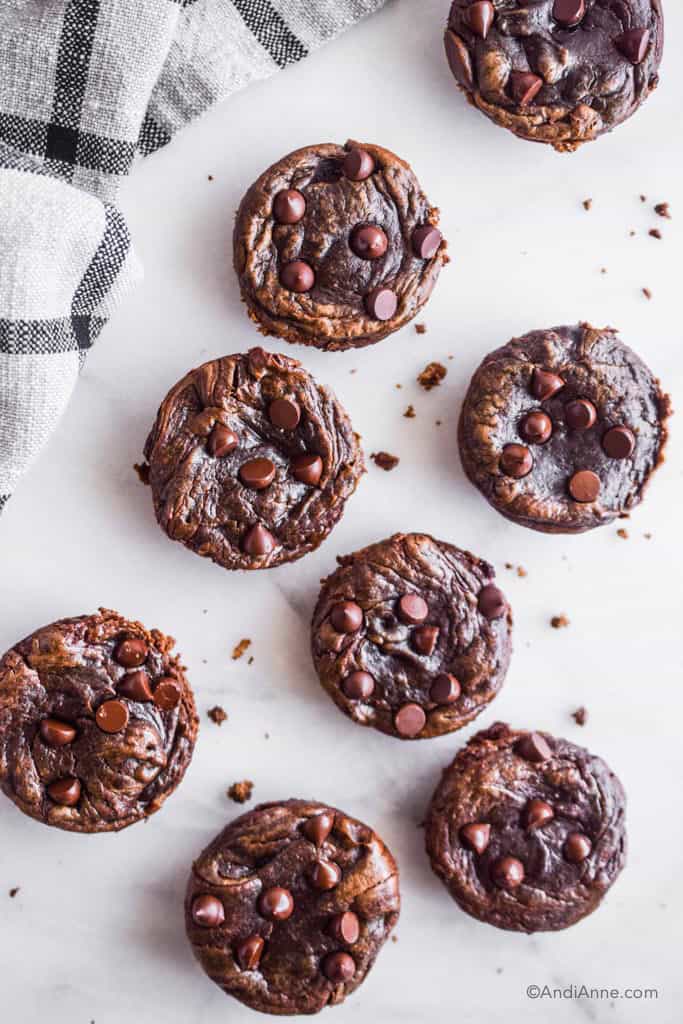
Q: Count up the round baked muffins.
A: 8